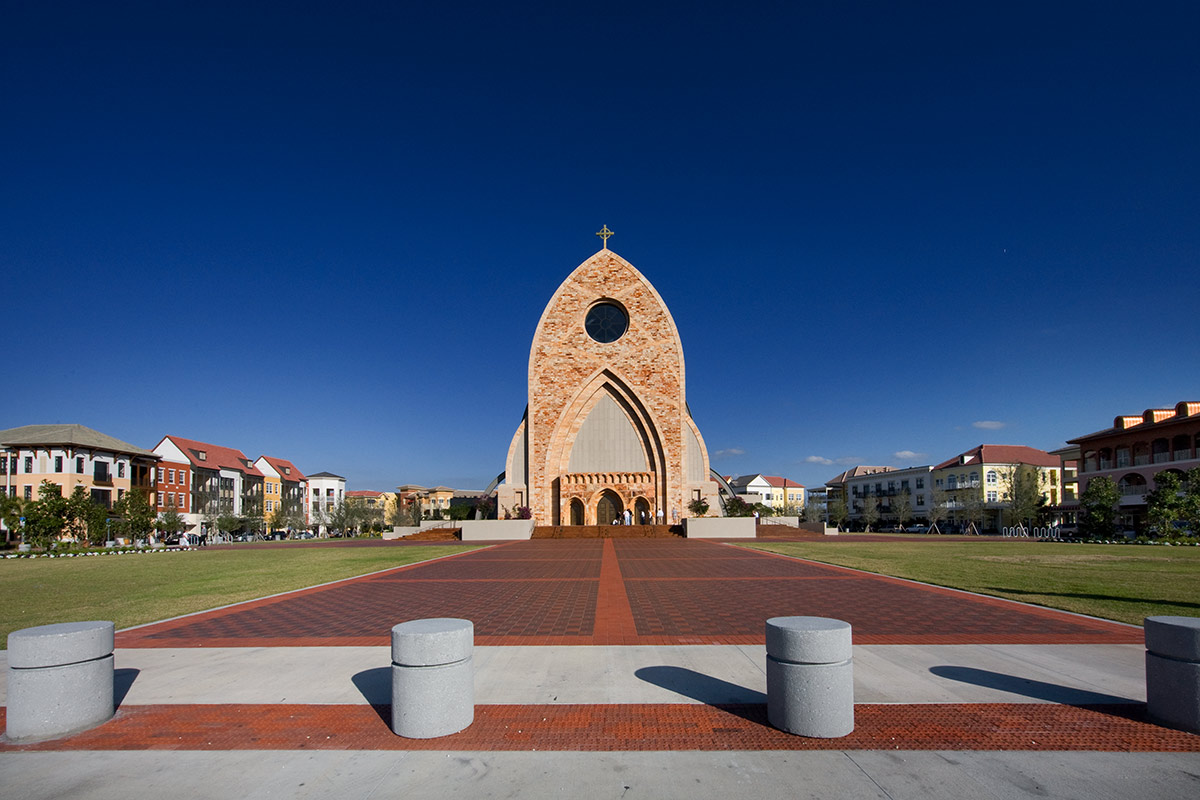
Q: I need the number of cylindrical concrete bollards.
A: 4